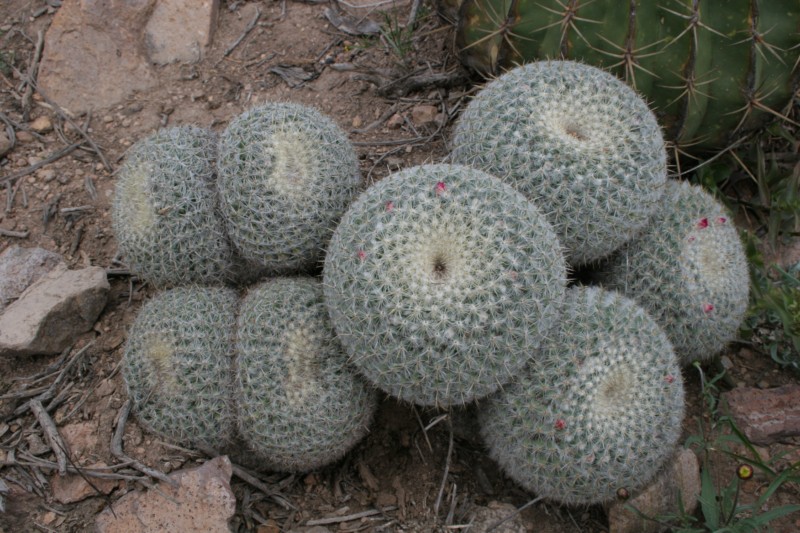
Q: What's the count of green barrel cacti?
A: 1